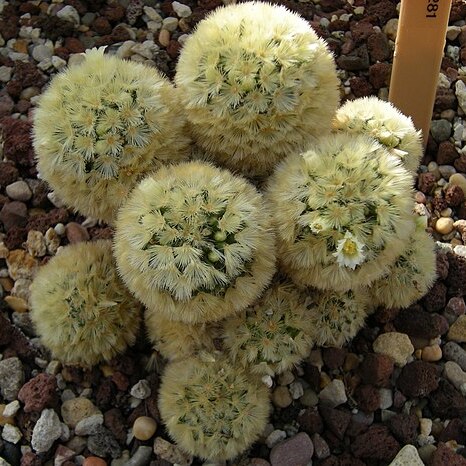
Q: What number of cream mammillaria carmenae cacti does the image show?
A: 11